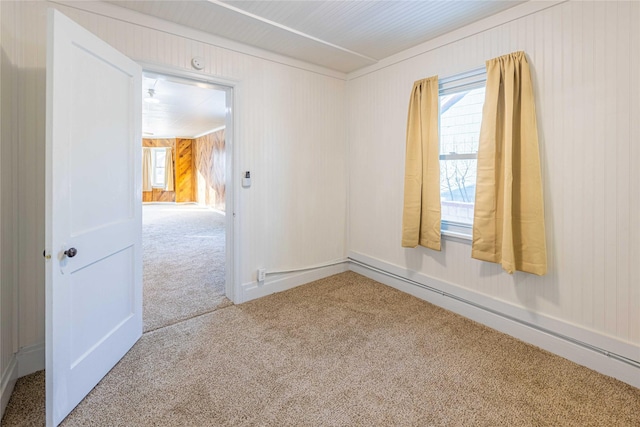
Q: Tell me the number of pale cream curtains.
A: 2